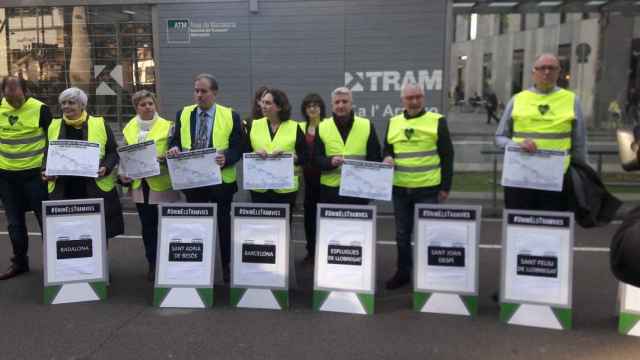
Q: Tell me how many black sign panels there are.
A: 6